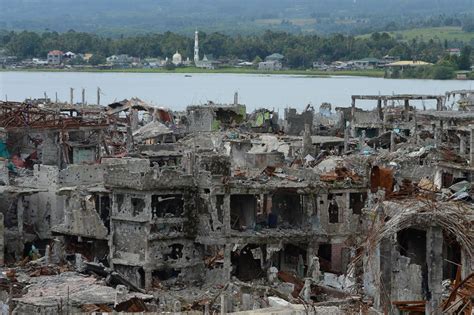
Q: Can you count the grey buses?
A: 0